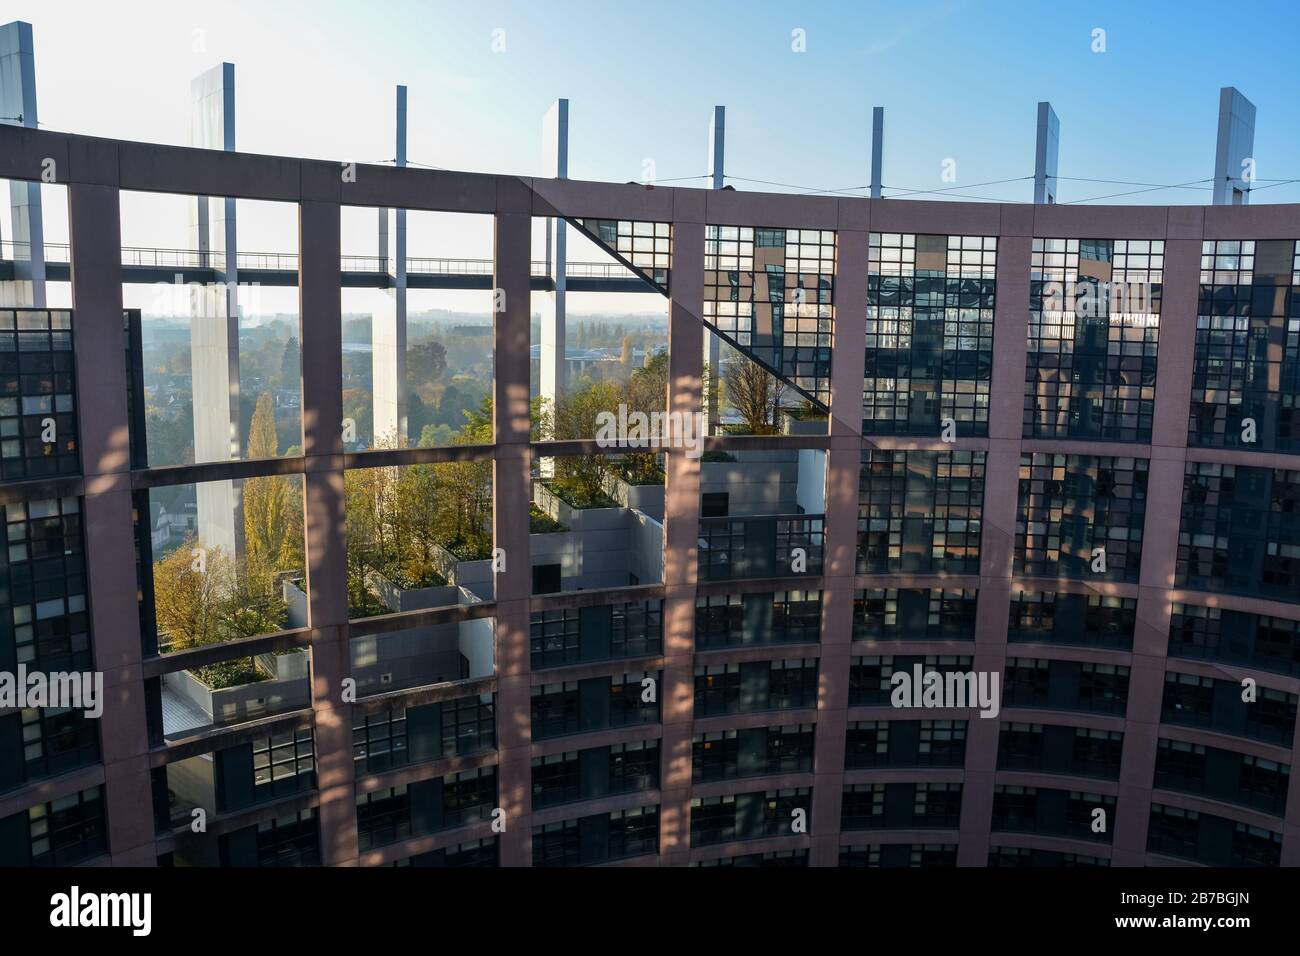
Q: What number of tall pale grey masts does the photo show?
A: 8